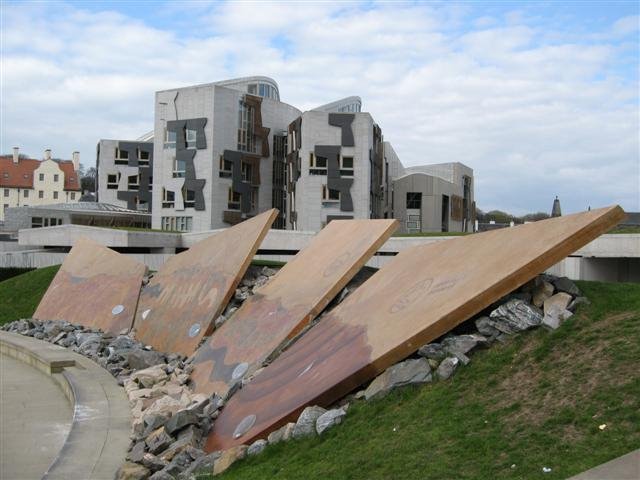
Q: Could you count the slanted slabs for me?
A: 4